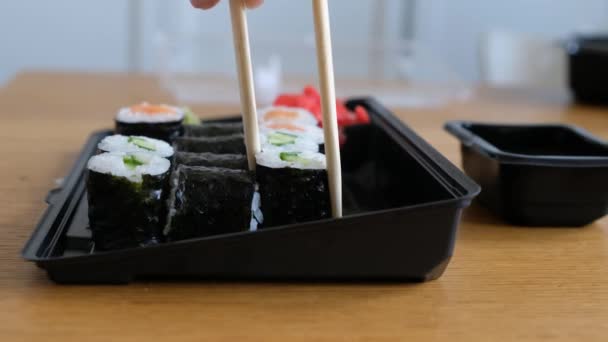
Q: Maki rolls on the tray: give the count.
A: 11